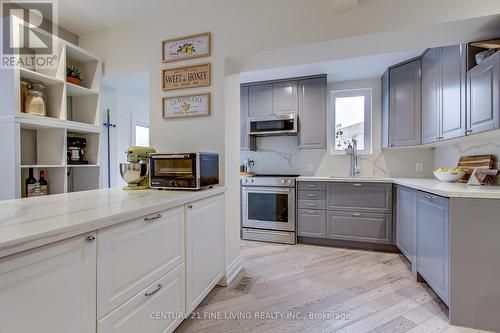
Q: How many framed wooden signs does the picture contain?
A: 3